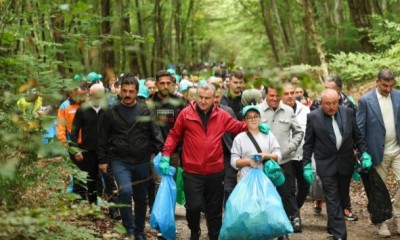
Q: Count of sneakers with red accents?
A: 2